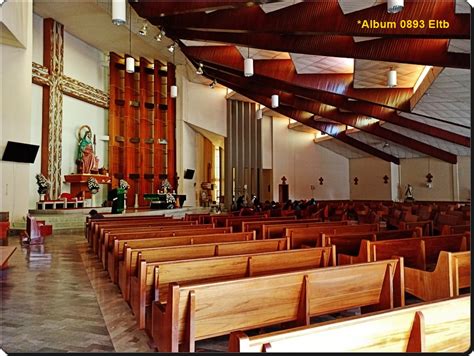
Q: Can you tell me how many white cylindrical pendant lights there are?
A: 8